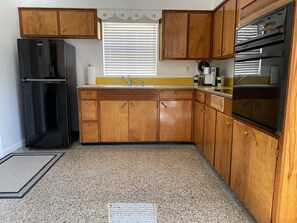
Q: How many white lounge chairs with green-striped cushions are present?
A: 0